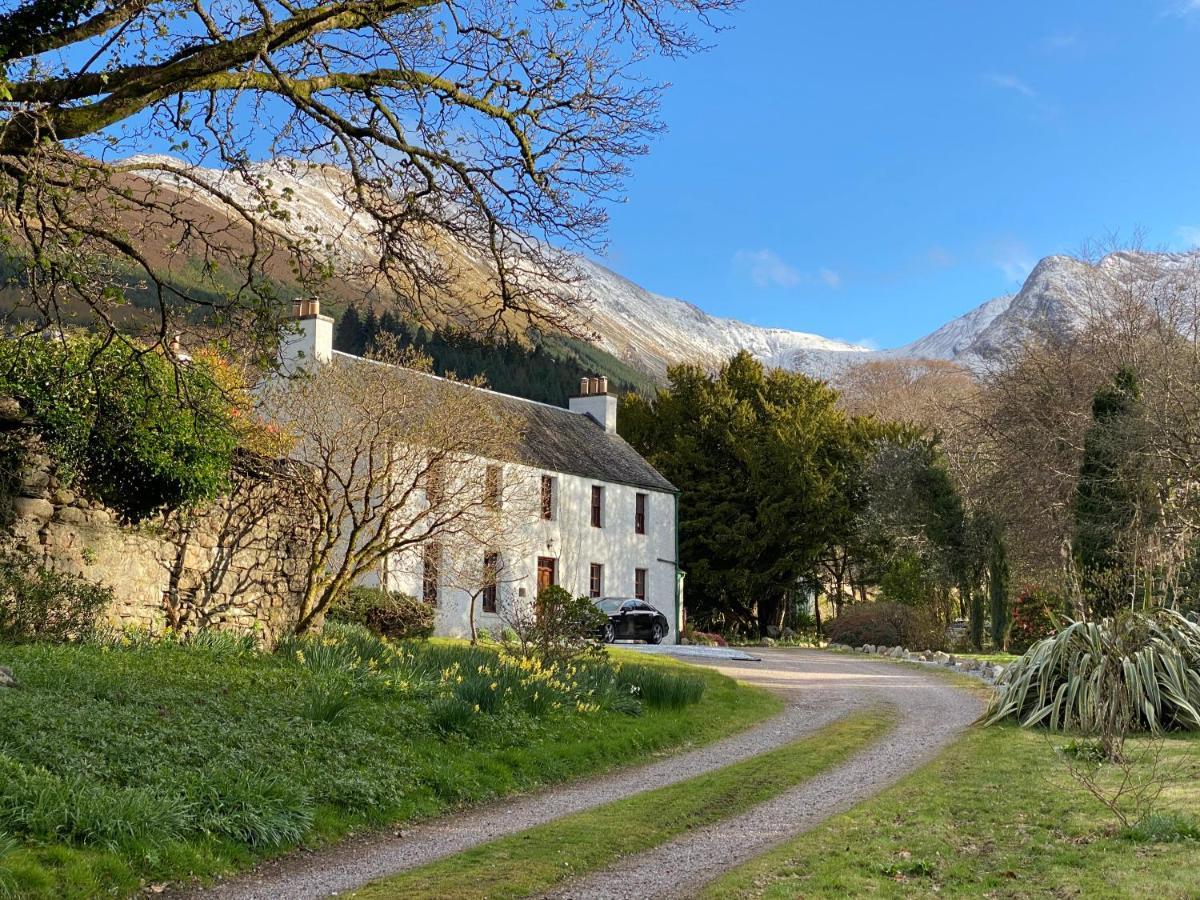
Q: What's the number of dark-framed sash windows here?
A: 9